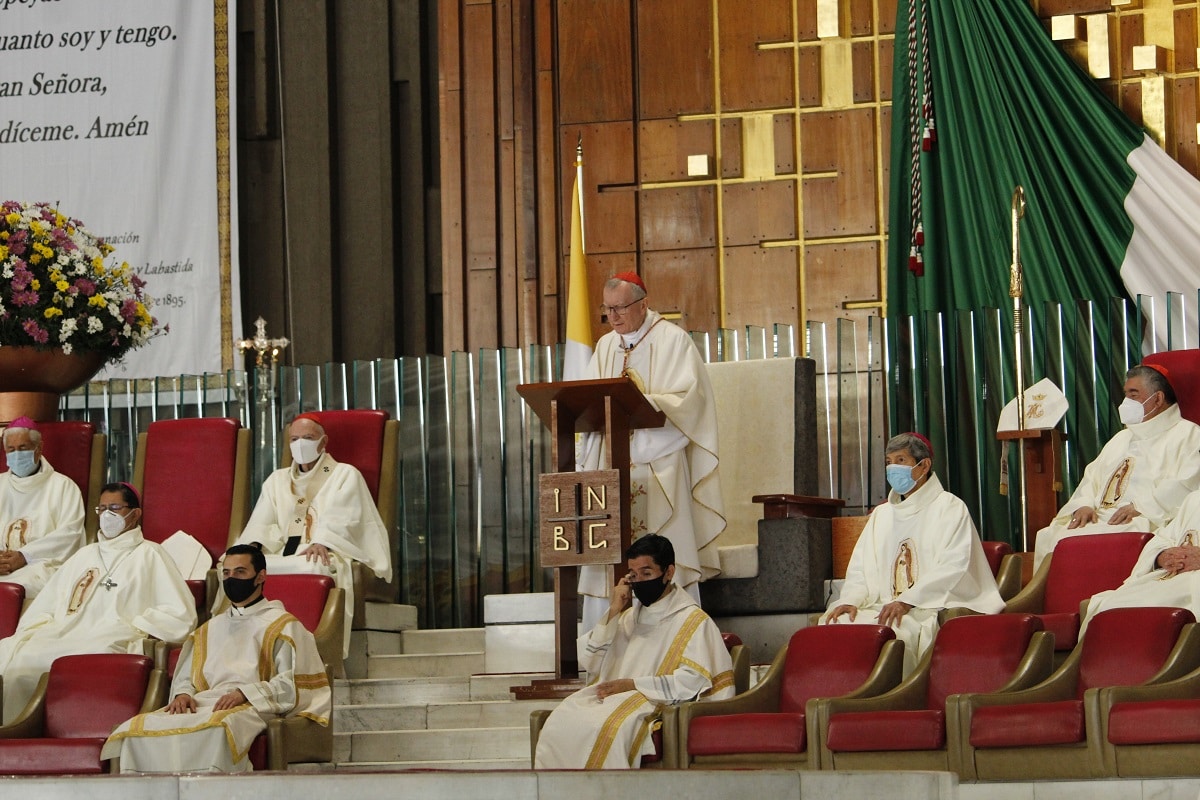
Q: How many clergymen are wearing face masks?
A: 7